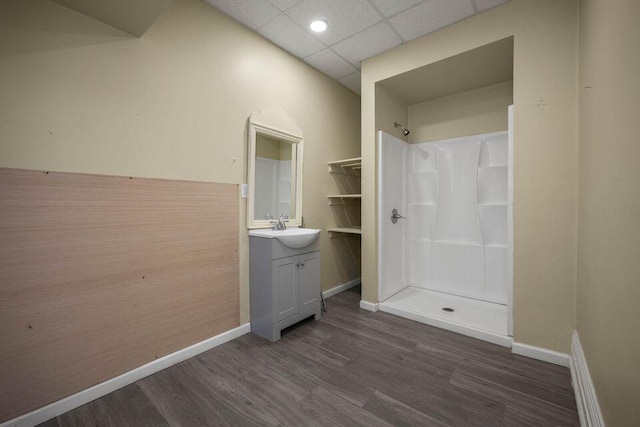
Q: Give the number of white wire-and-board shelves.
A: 3